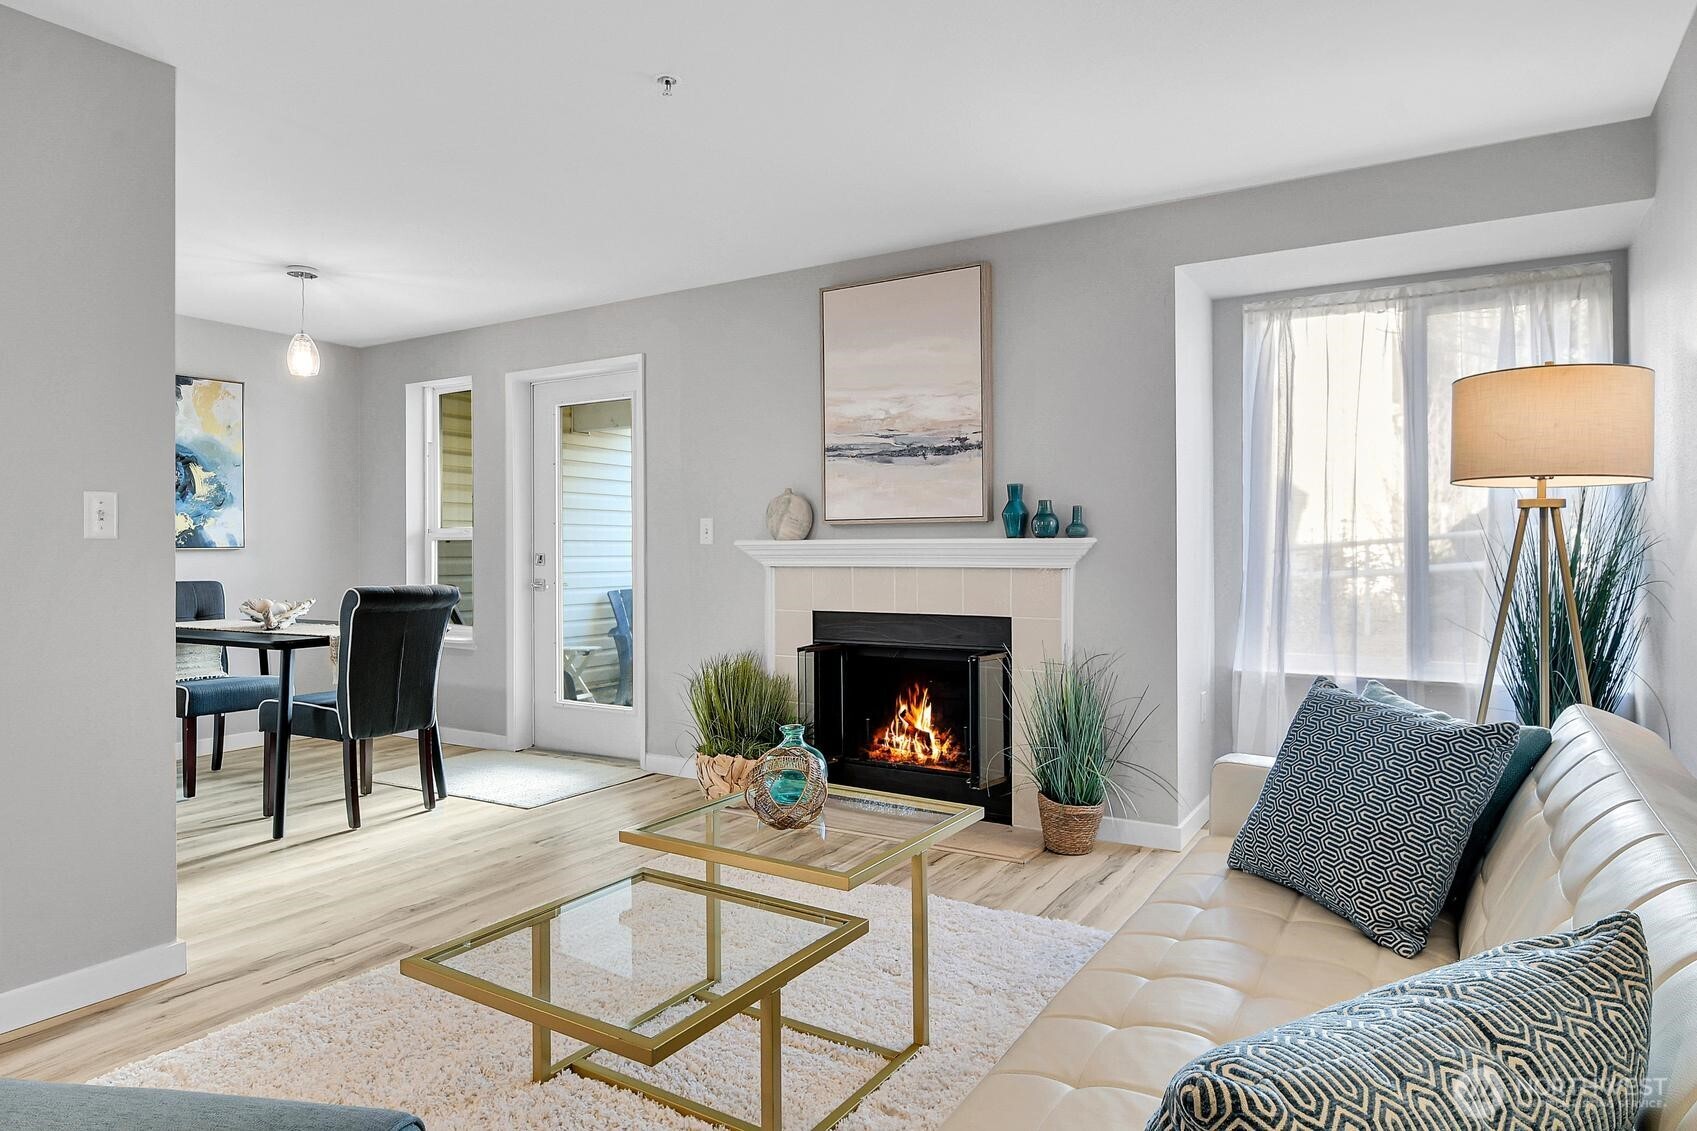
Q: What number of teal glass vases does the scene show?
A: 4